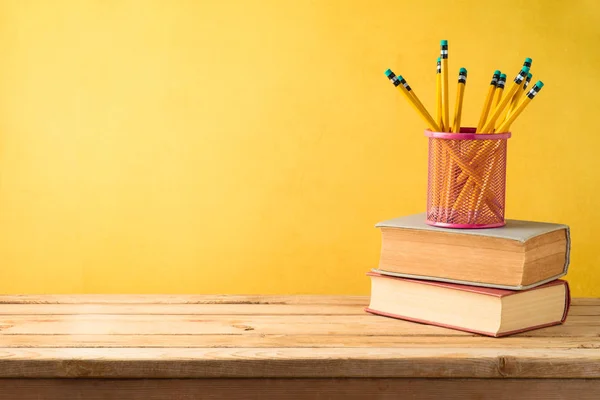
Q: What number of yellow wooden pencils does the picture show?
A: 11